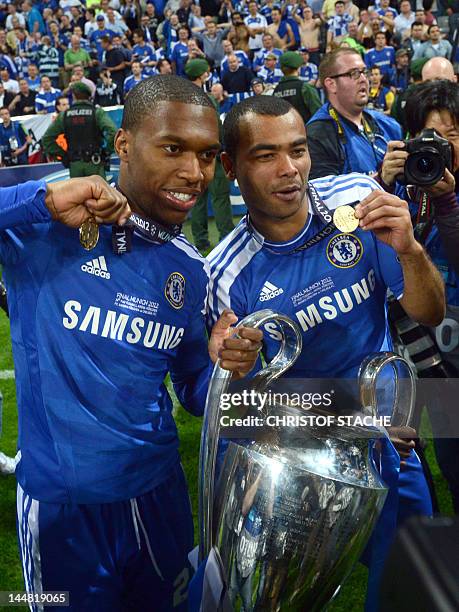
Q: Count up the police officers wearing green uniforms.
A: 4